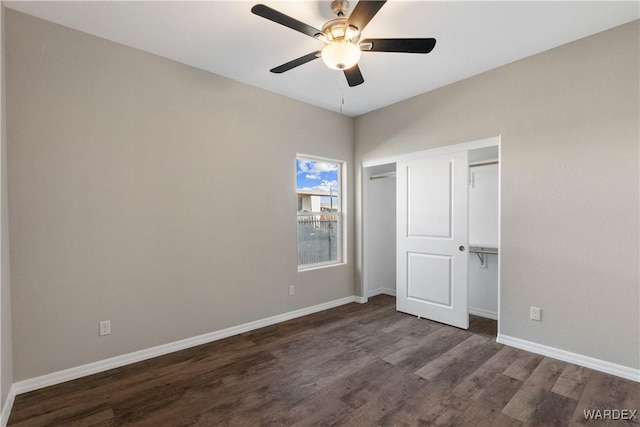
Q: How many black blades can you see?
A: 5